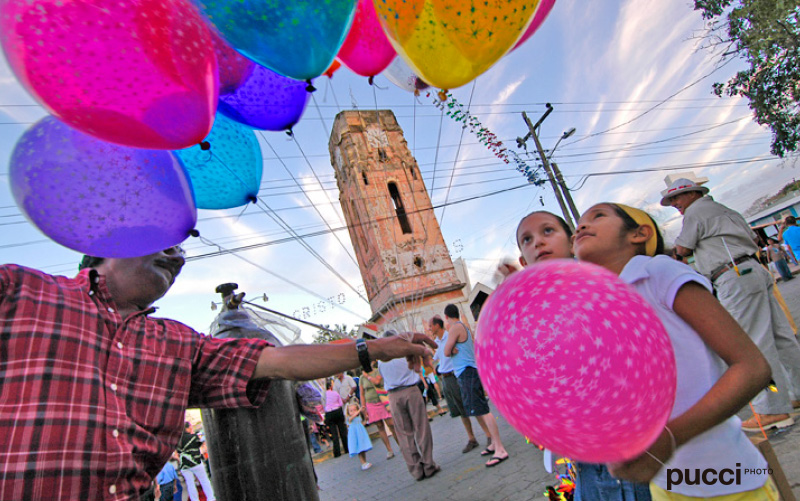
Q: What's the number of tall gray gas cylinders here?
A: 1